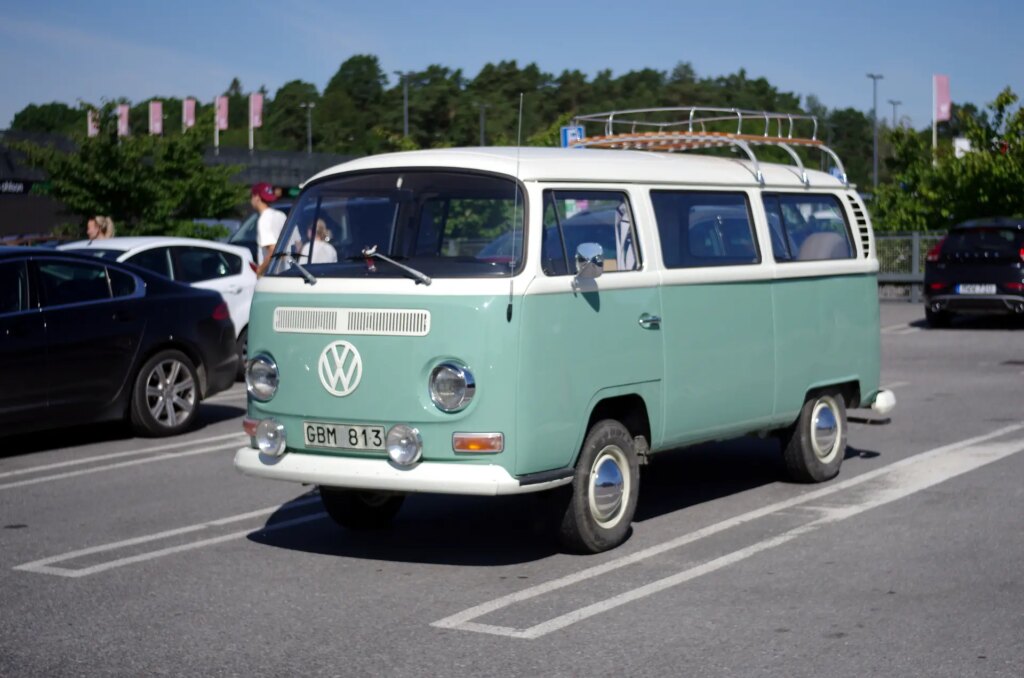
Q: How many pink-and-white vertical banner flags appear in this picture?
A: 7